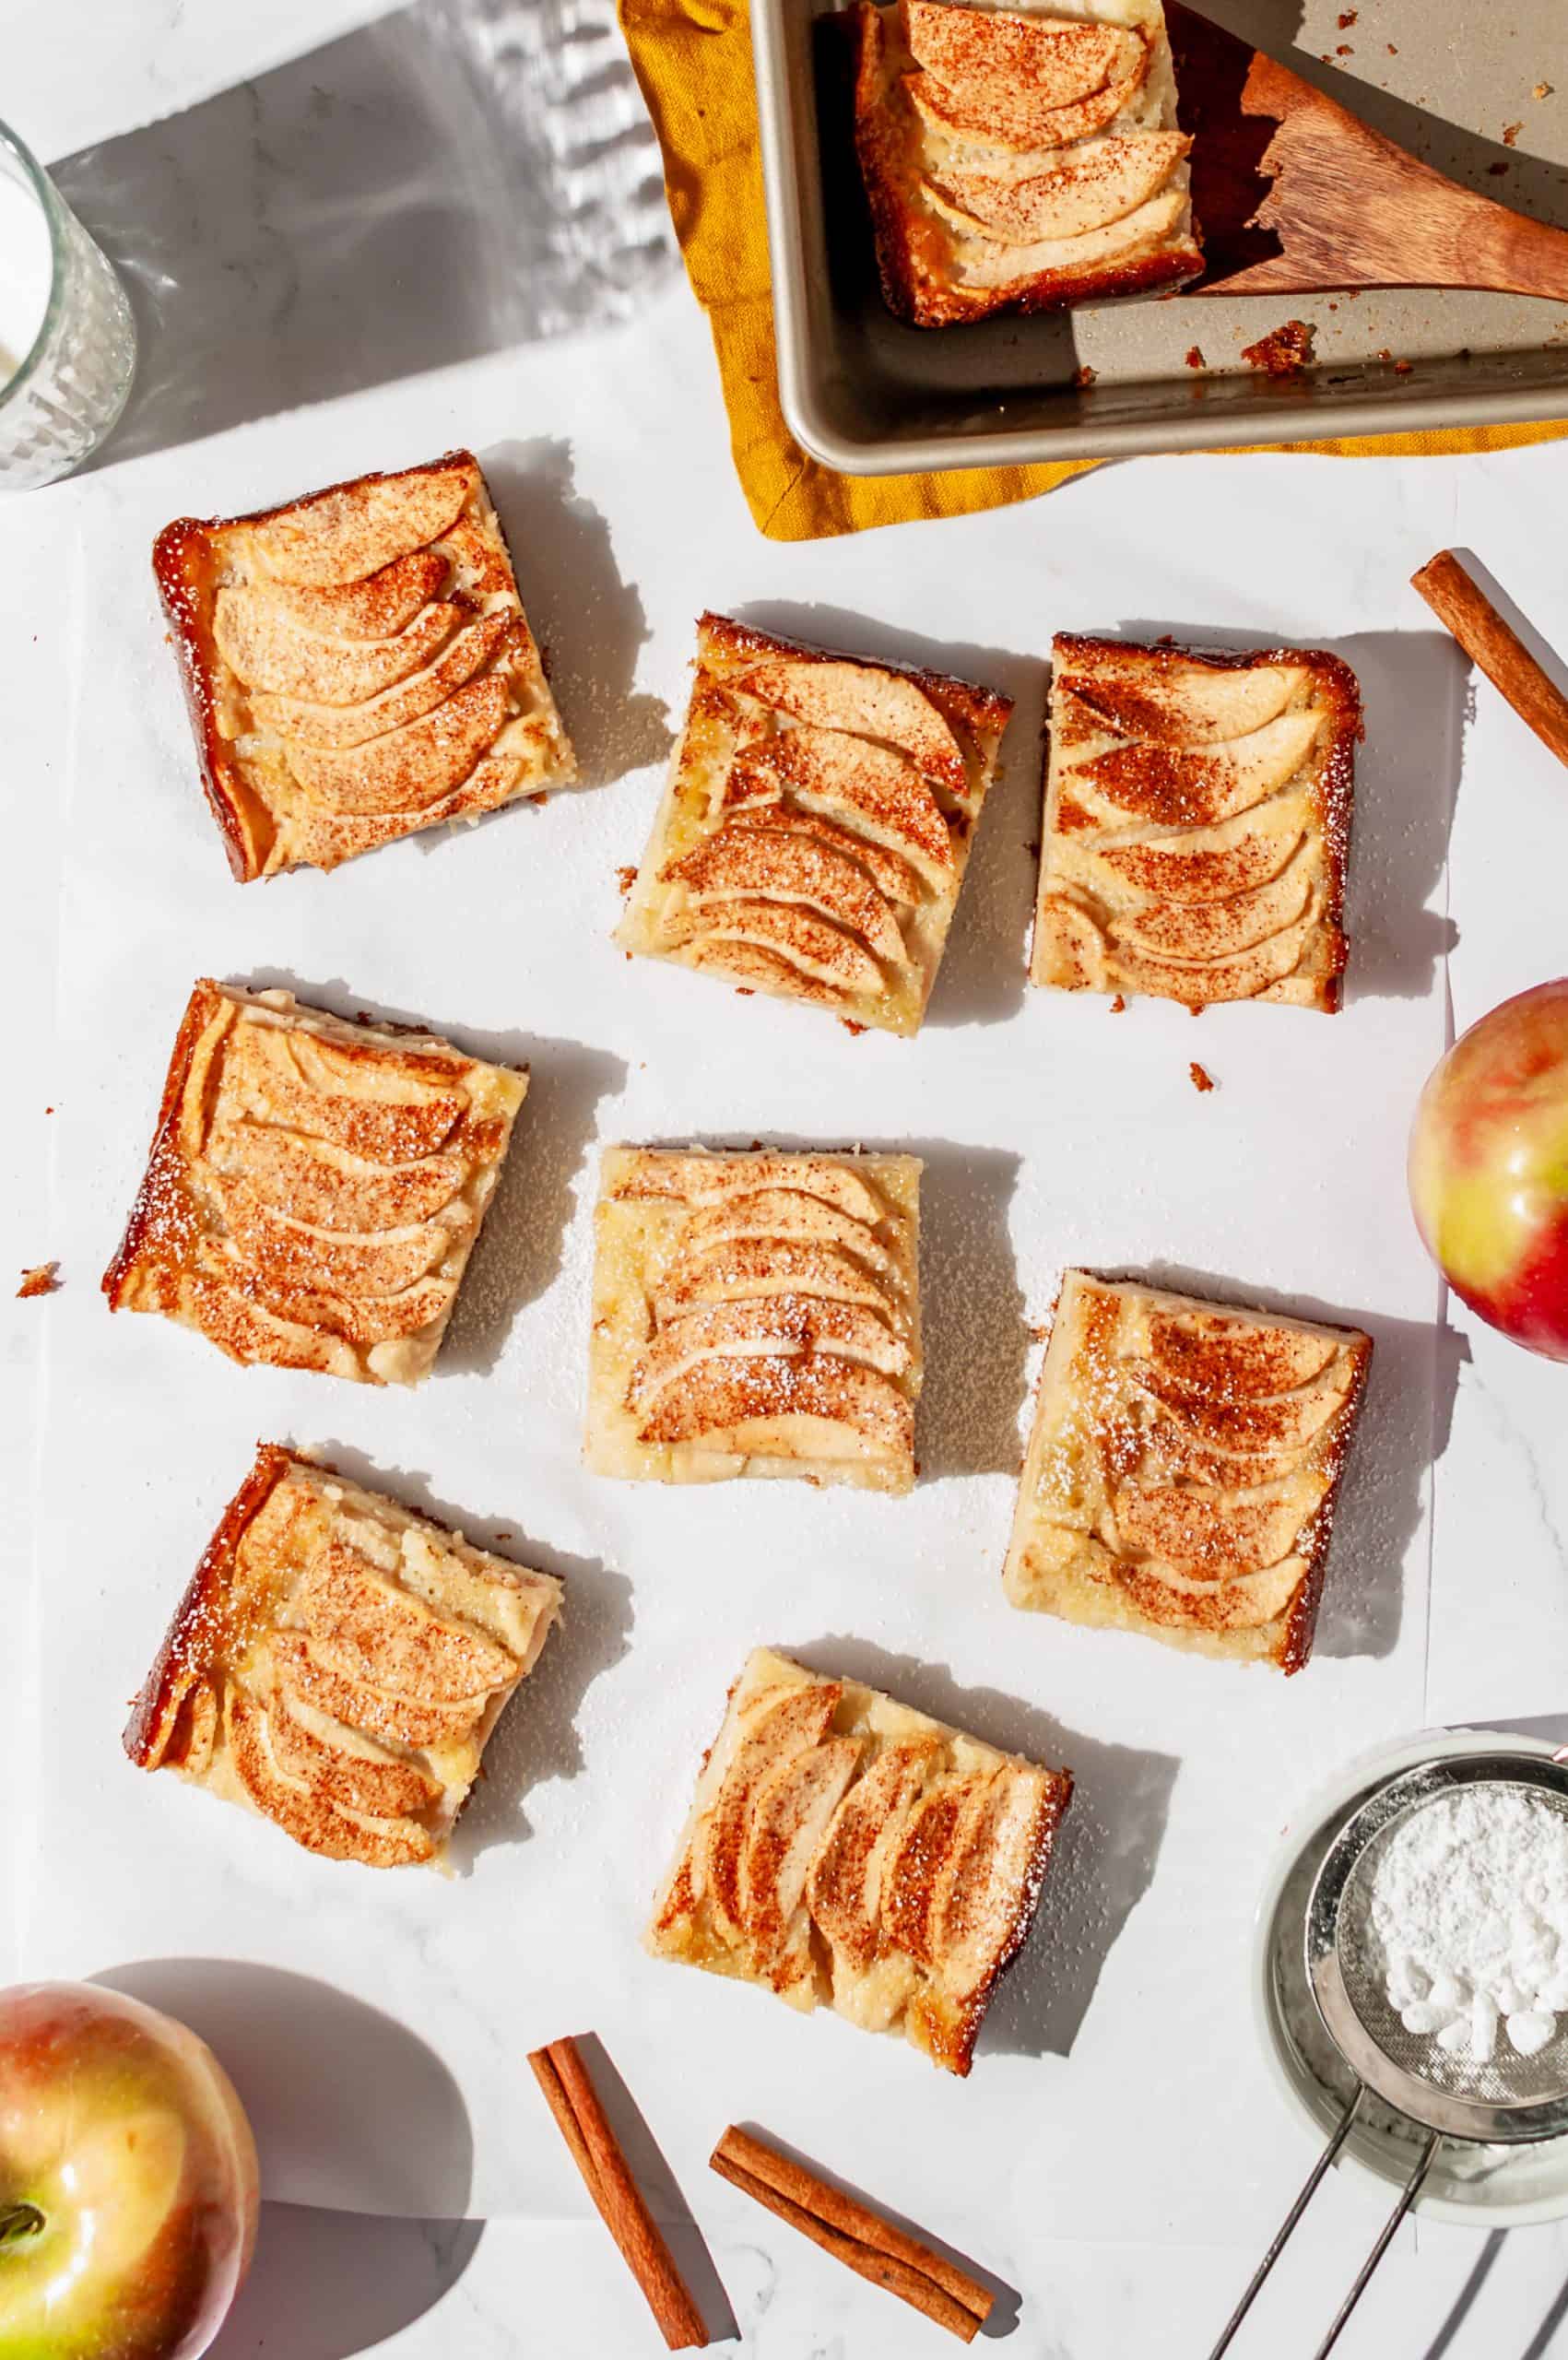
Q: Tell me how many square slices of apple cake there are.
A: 9